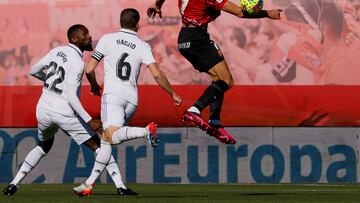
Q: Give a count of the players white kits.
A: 2